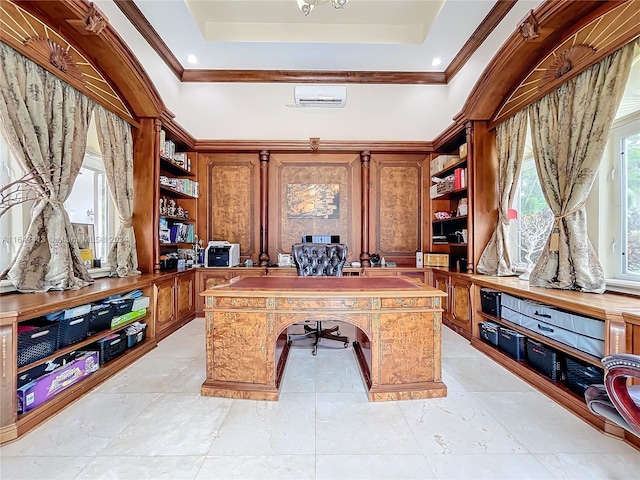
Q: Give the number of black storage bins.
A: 11